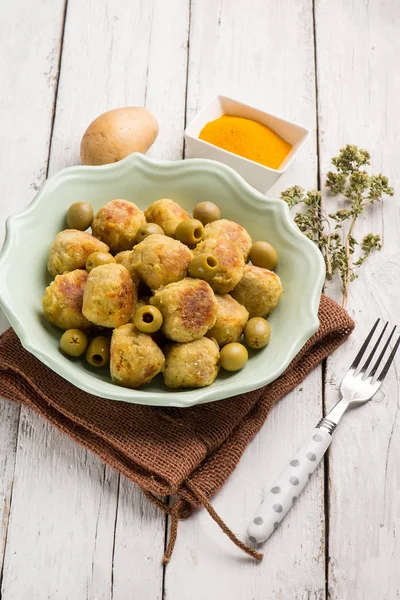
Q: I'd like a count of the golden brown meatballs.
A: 14